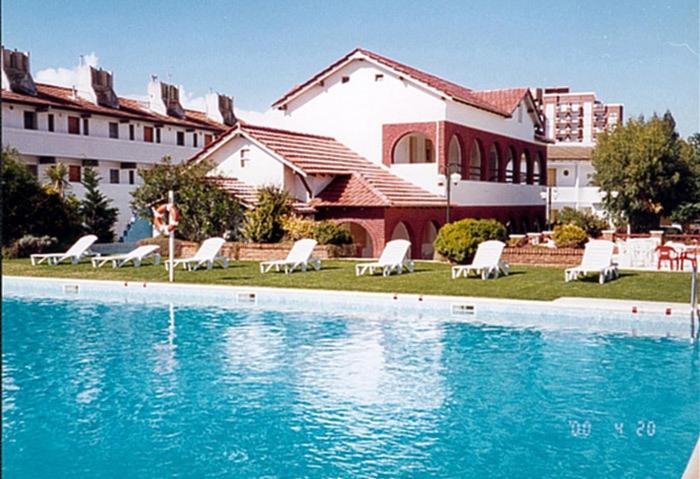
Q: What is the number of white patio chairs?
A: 7